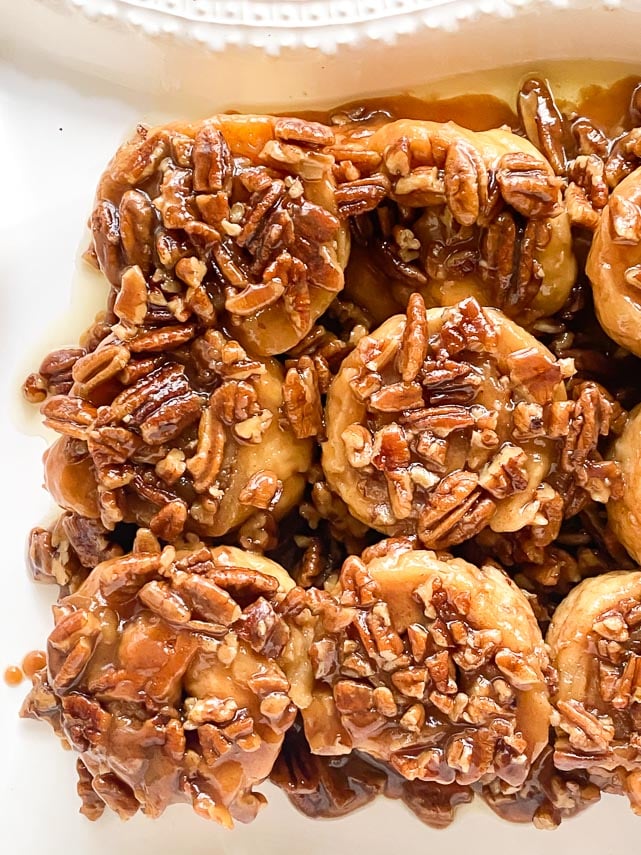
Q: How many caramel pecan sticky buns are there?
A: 9